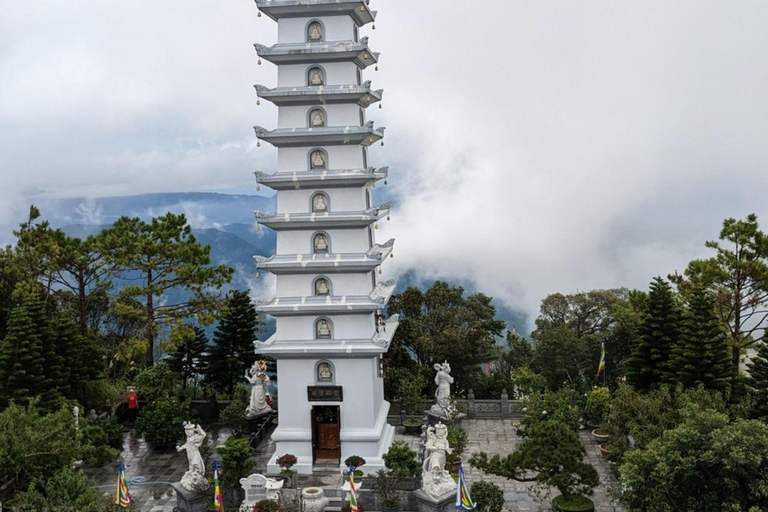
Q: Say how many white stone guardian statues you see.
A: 4